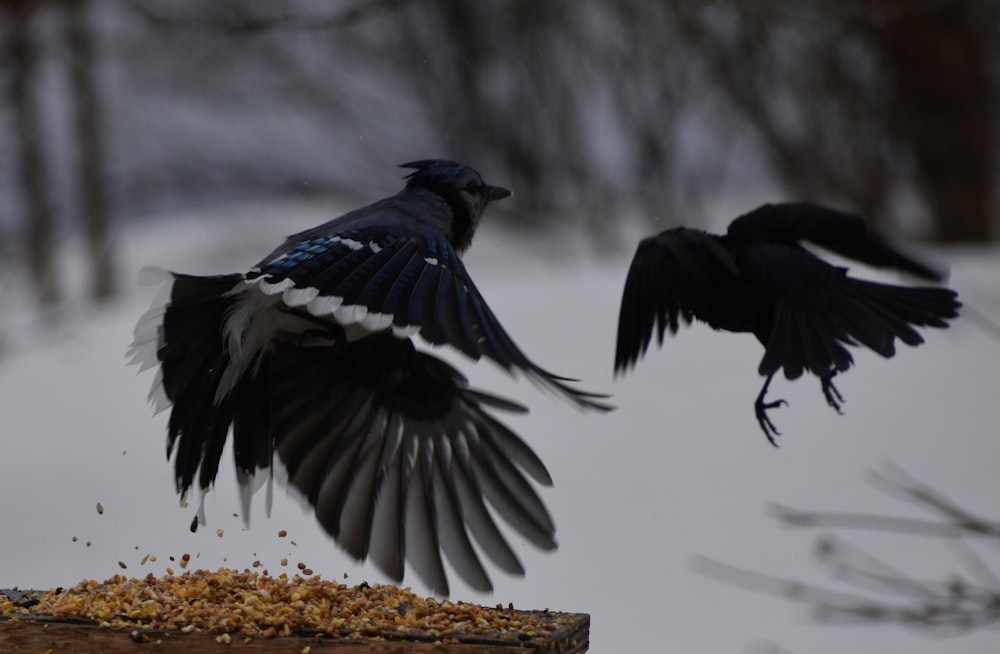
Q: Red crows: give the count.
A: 0